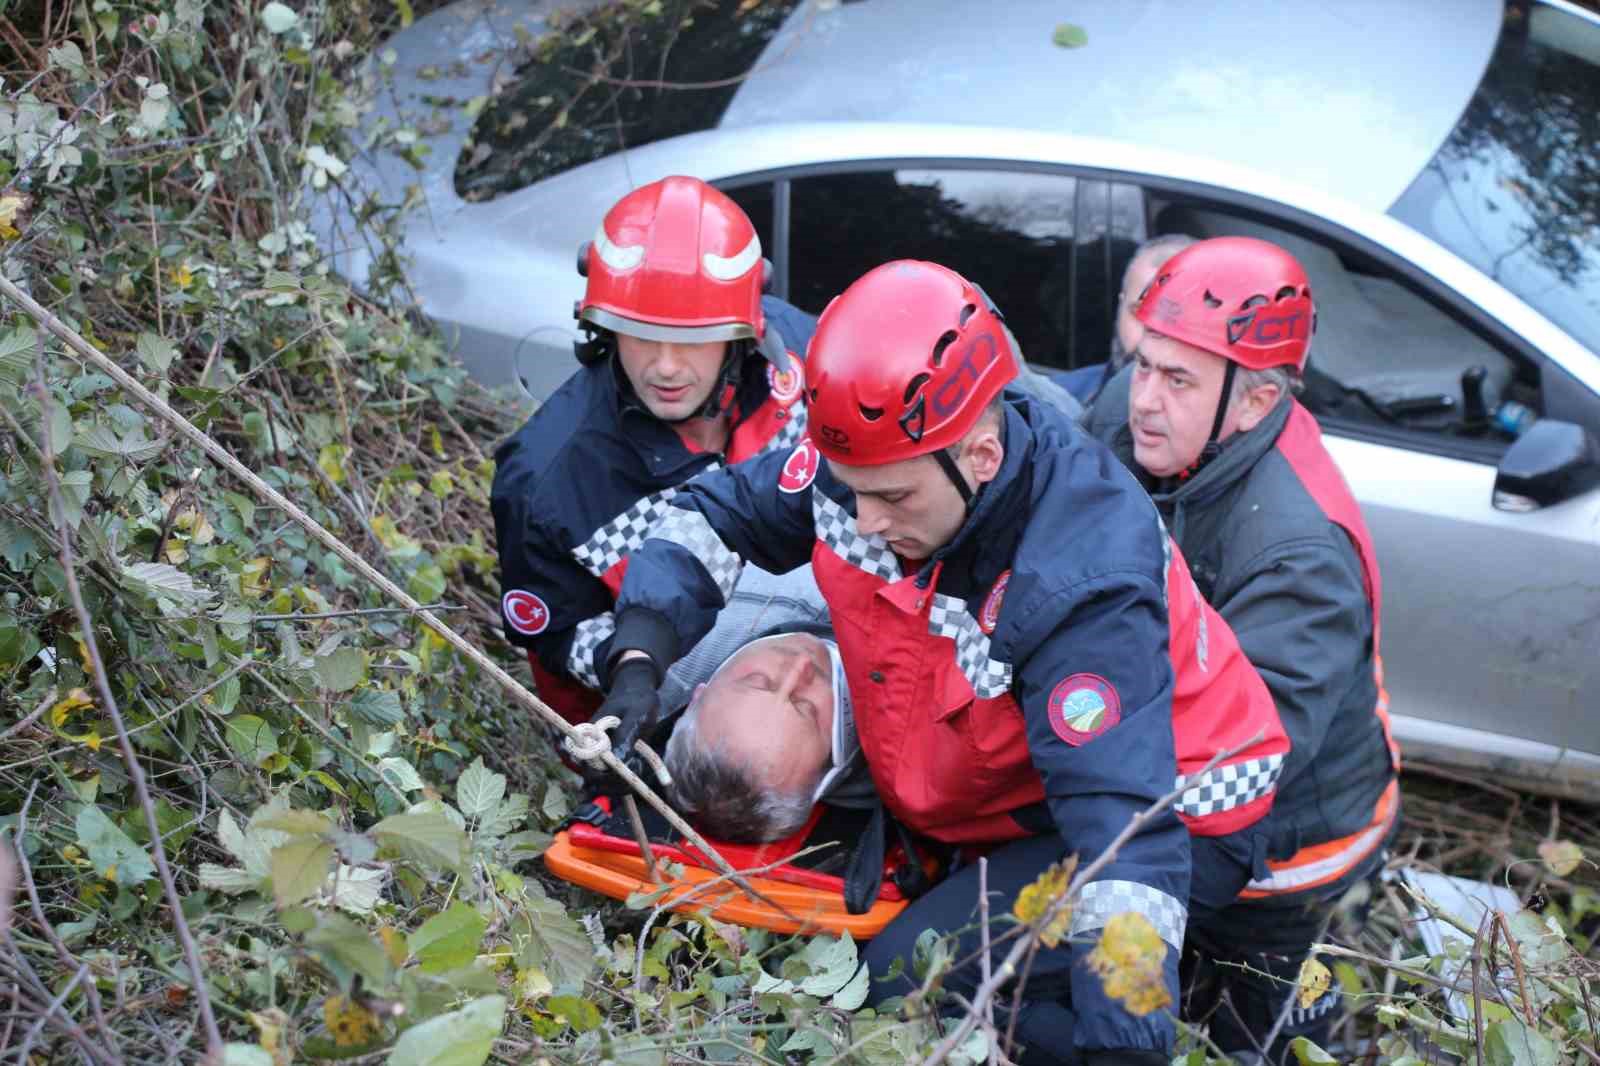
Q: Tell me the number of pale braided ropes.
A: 1